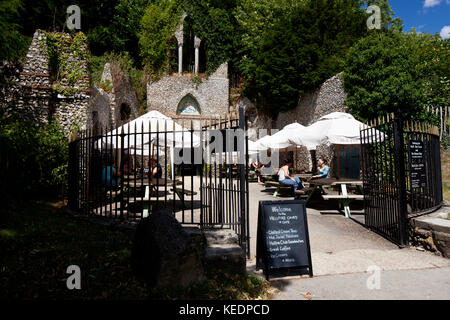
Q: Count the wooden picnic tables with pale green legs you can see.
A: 3